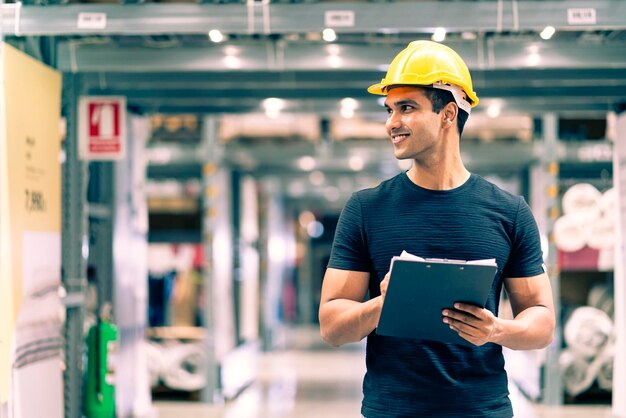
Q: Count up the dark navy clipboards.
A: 1